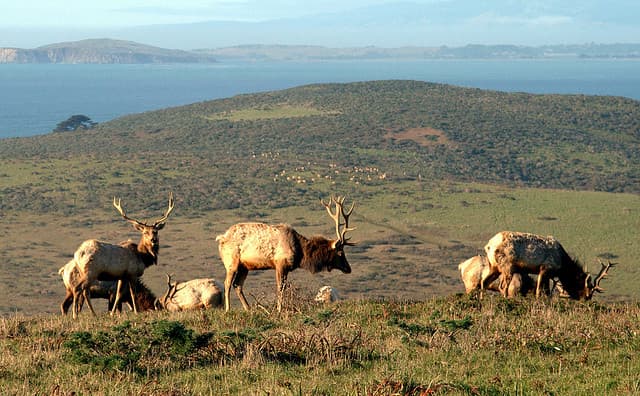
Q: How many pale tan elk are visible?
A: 6